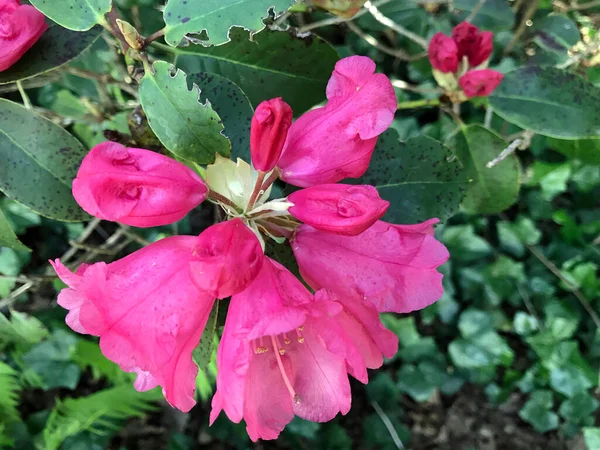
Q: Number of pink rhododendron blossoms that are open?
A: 4